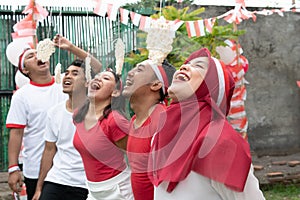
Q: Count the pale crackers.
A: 5